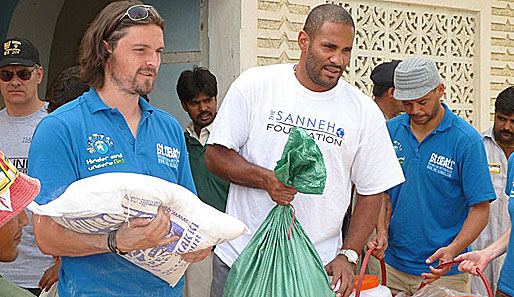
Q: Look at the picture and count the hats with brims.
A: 3